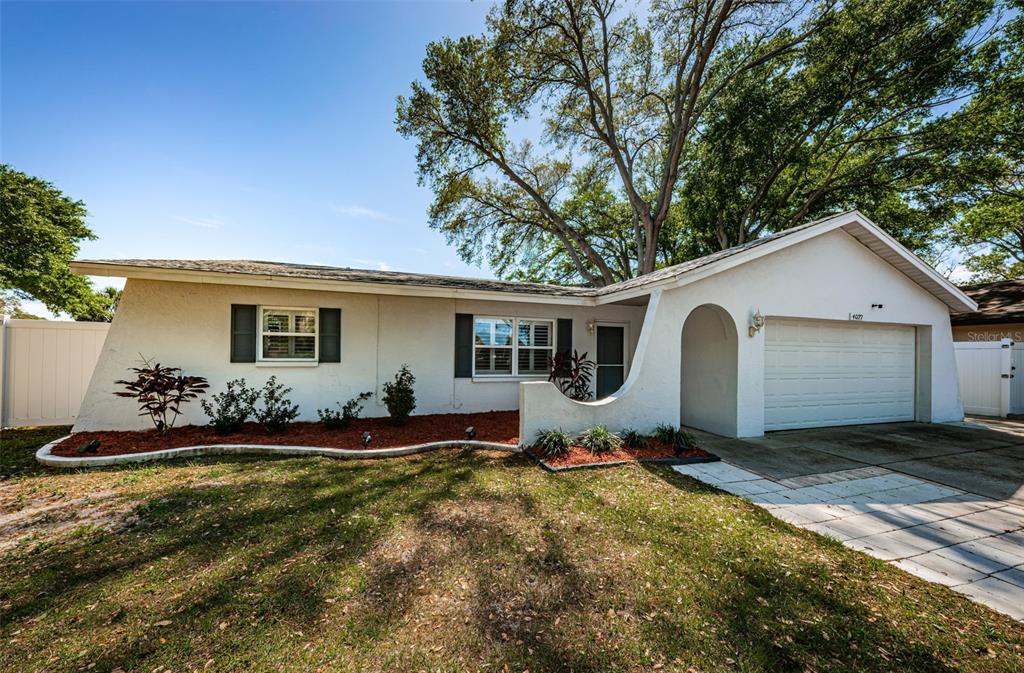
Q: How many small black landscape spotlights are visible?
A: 3